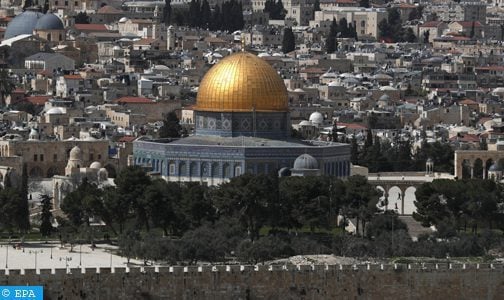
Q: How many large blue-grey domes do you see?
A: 2